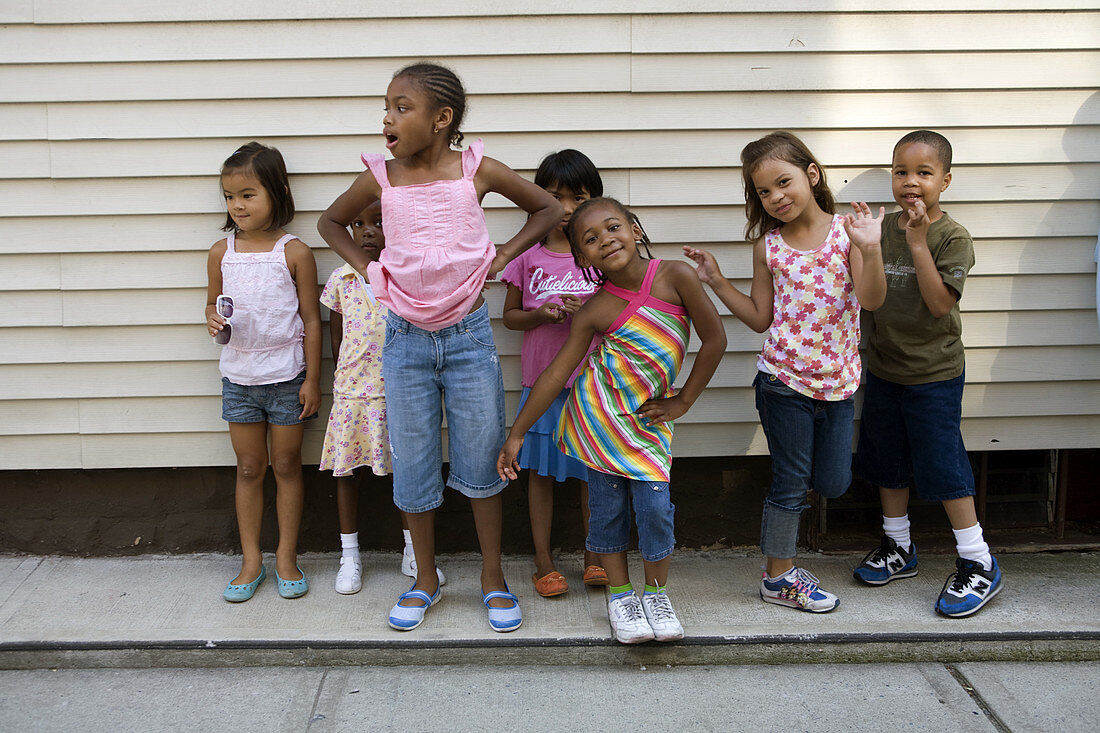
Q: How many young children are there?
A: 7